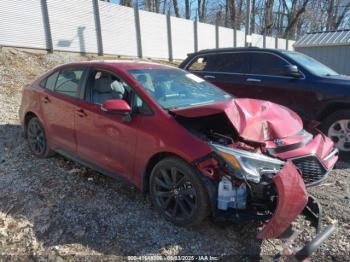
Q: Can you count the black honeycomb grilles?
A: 1